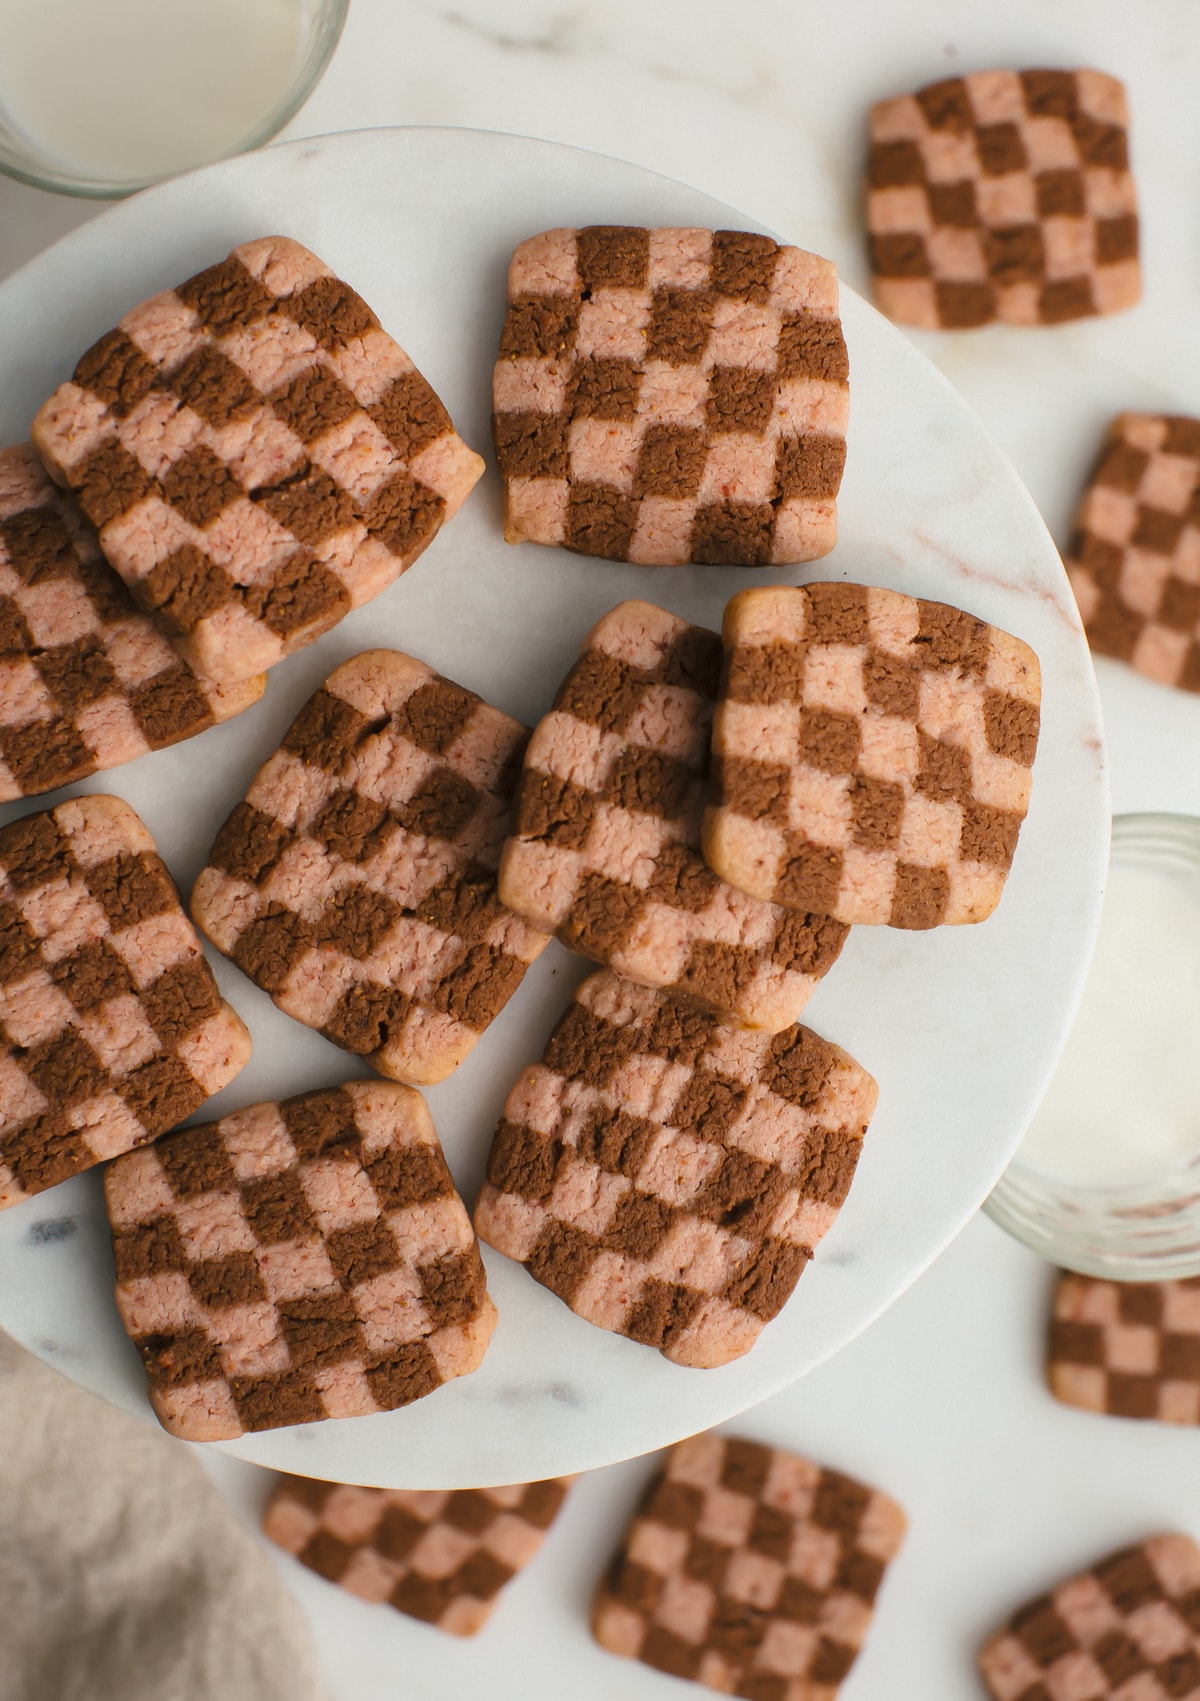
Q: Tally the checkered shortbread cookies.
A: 15